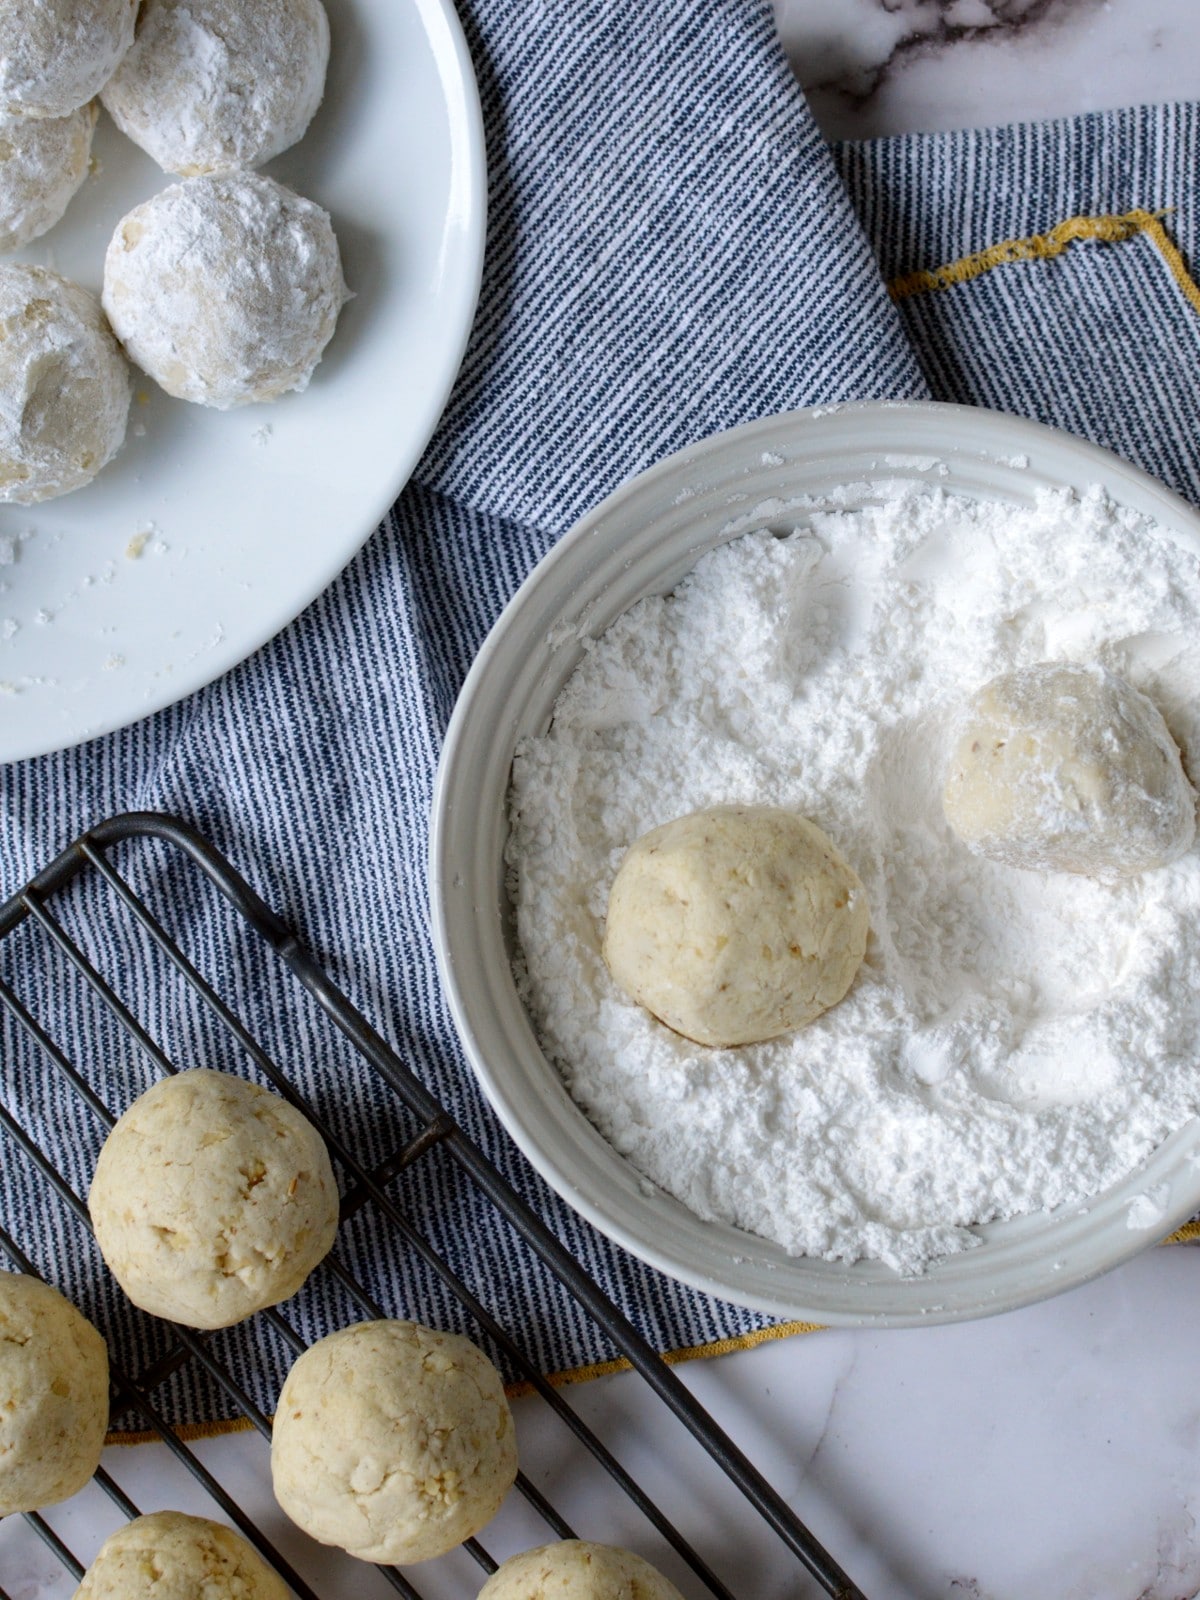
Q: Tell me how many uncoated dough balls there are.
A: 6